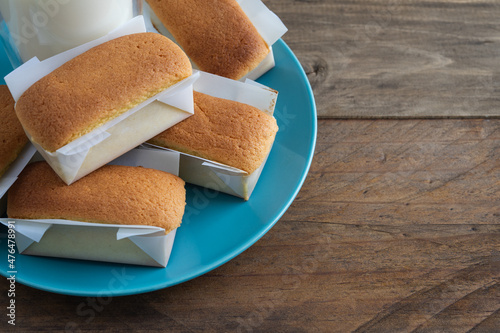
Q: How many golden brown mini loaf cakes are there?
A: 5